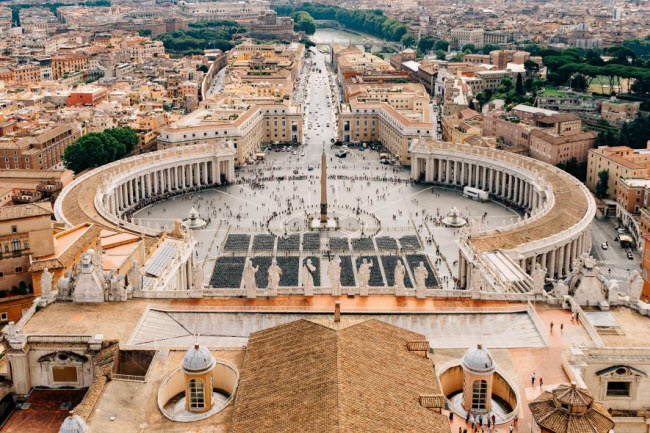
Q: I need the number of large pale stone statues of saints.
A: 13